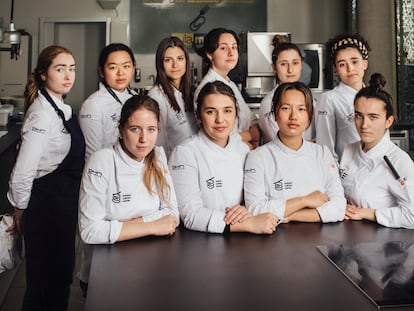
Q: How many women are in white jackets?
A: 10